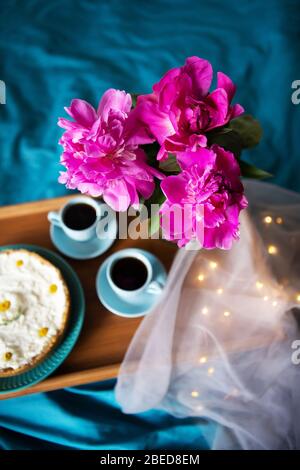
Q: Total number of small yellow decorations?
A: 5